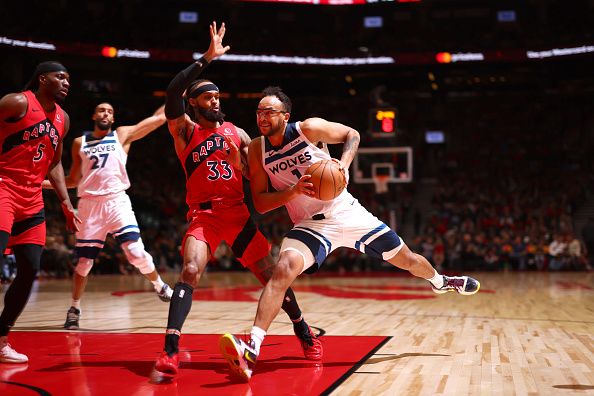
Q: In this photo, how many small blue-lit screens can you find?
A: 4